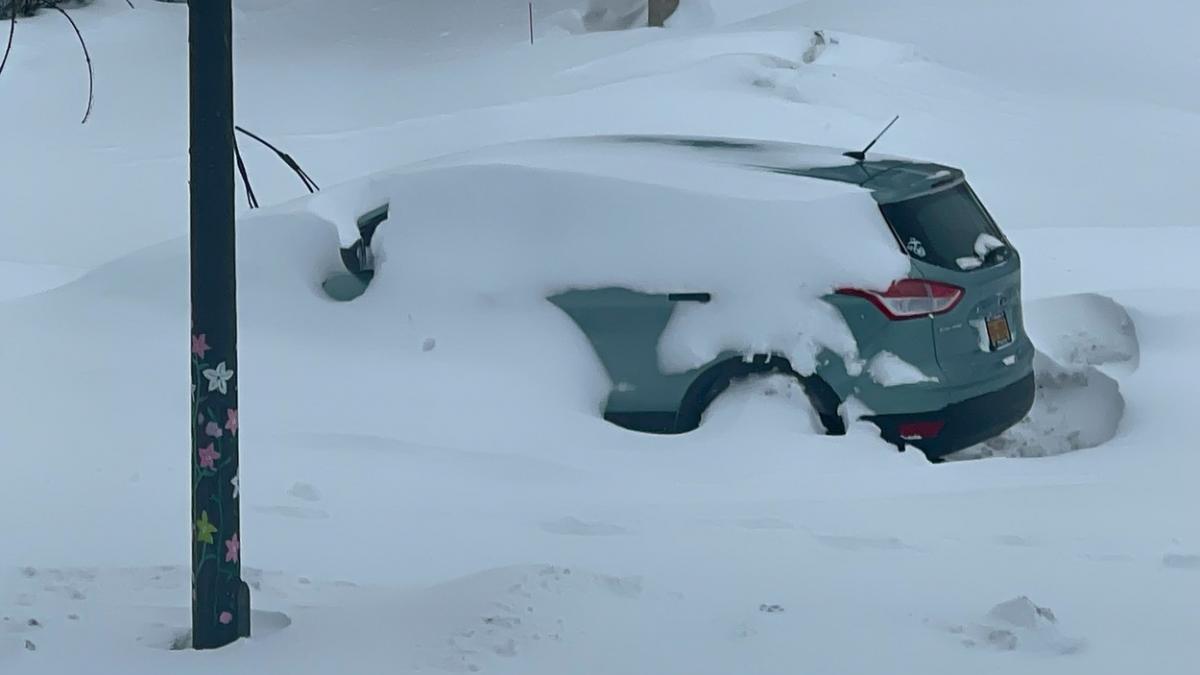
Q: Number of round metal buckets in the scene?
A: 0